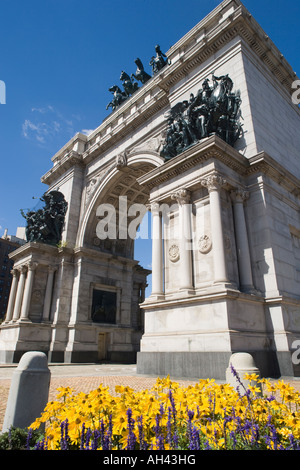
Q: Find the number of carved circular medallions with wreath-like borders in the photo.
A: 2